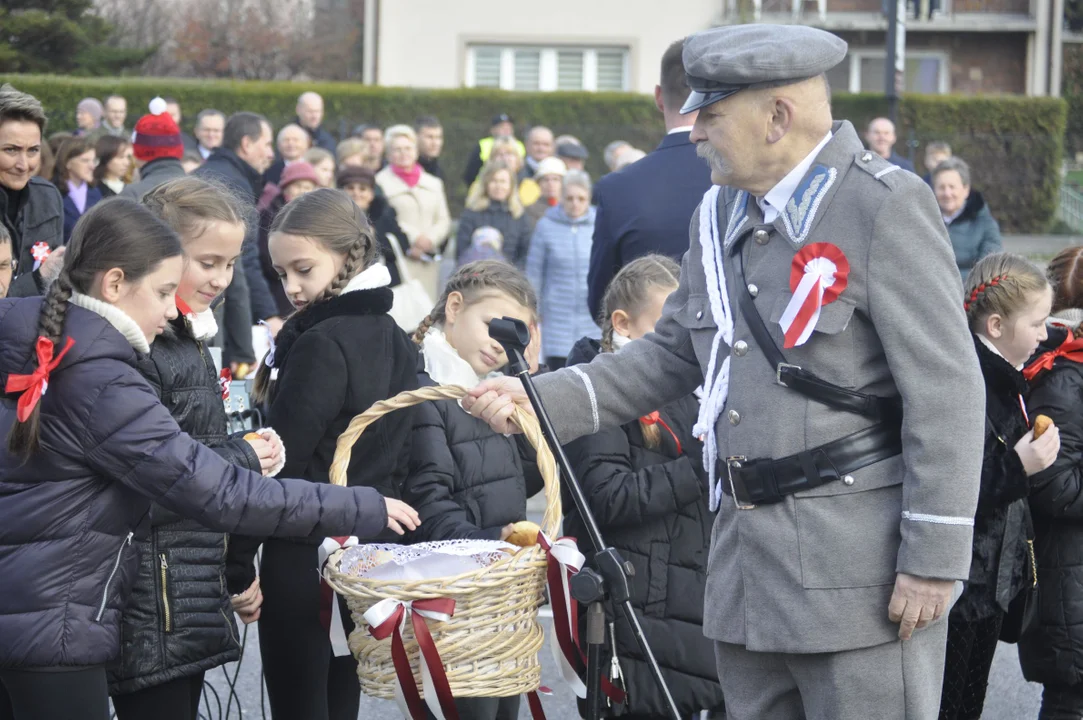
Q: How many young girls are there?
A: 7